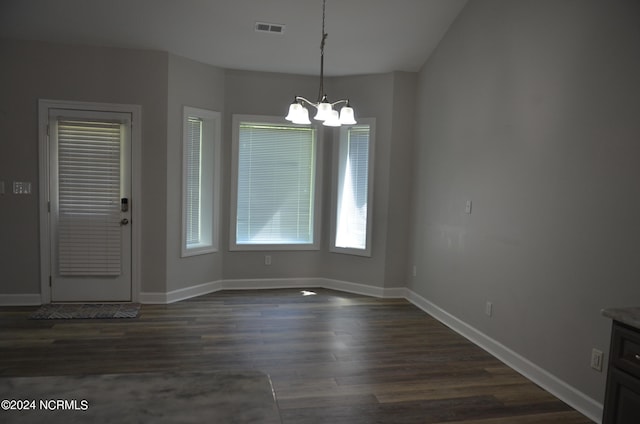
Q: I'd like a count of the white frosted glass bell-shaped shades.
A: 5